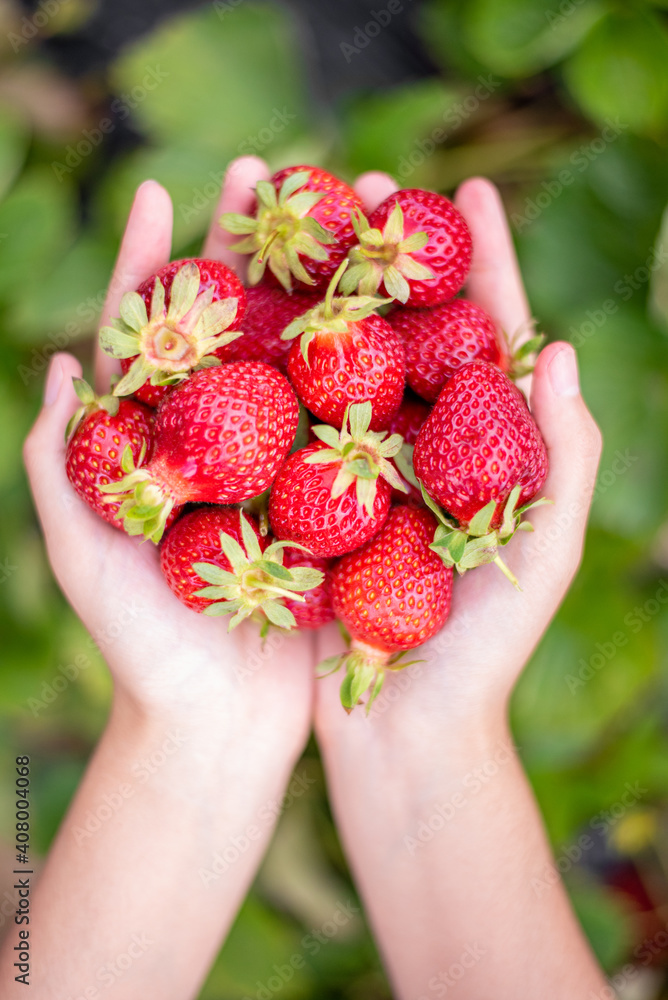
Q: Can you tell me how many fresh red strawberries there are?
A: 14